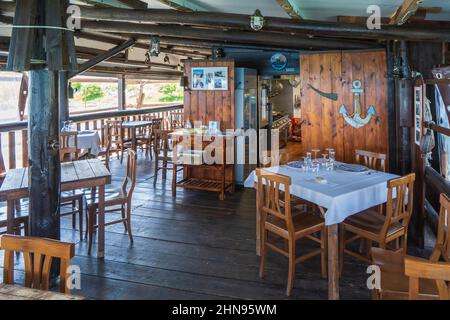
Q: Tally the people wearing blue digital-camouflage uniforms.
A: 0